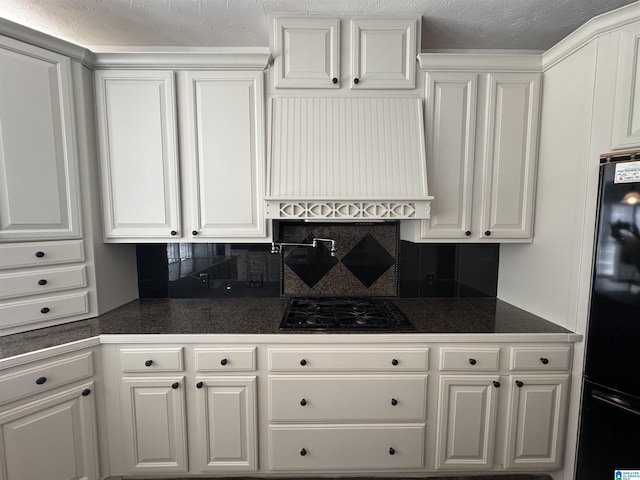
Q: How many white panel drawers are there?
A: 11